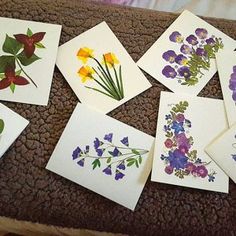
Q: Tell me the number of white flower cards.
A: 8